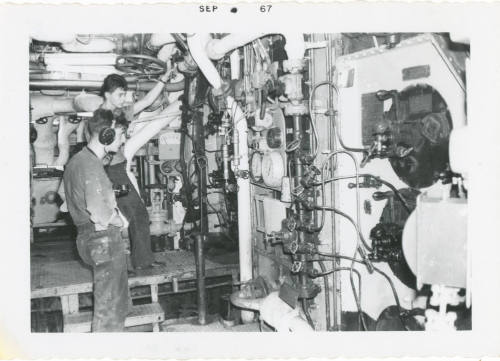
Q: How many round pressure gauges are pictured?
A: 2